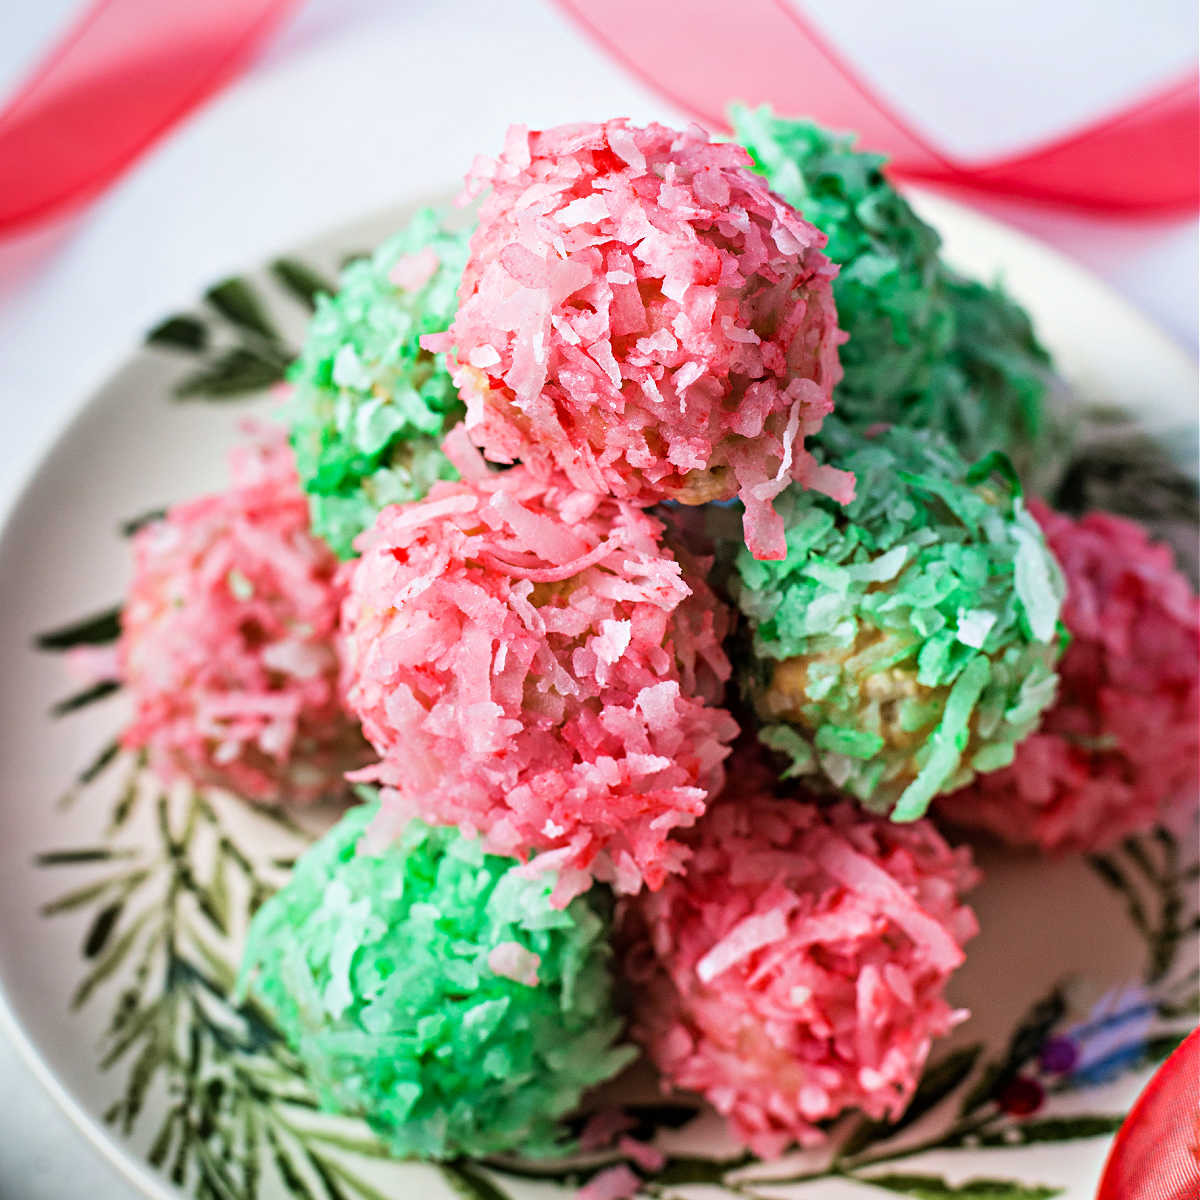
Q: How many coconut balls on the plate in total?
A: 10